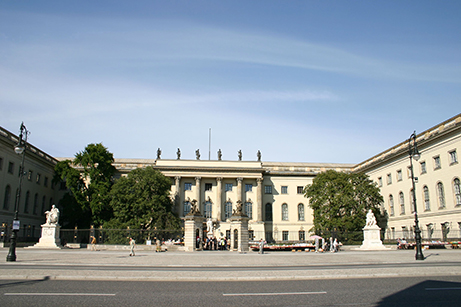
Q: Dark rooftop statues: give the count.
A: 6